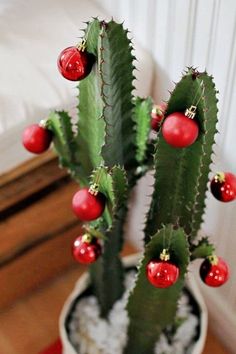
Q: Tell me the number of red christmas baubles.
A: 9